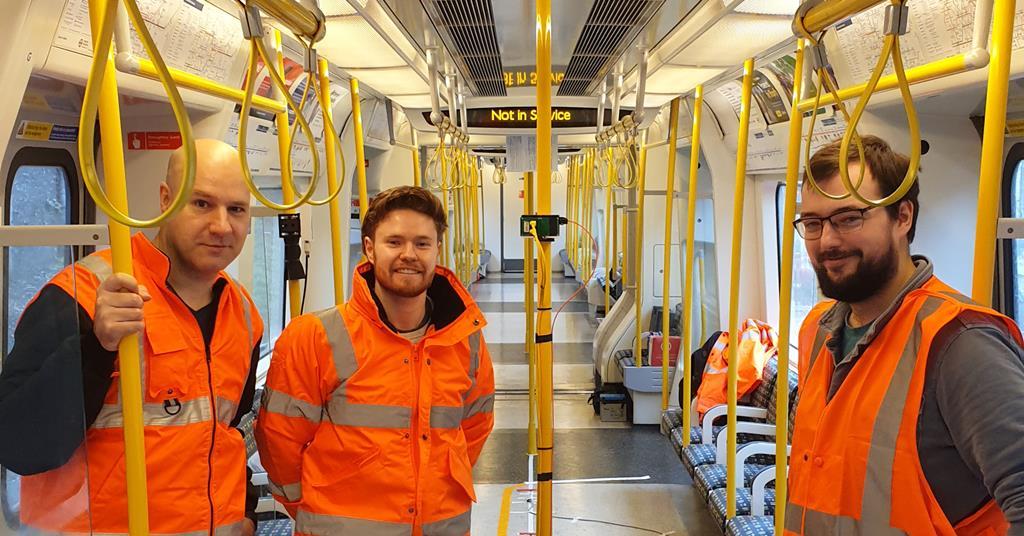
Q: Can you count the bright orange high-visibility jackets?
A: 4